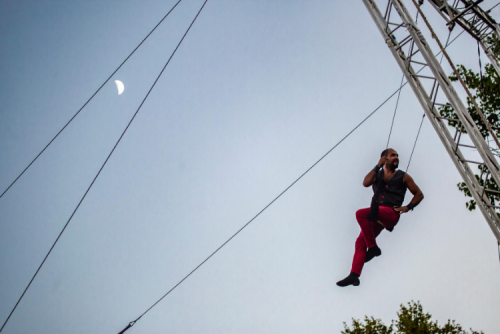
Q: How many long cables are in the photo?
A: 3